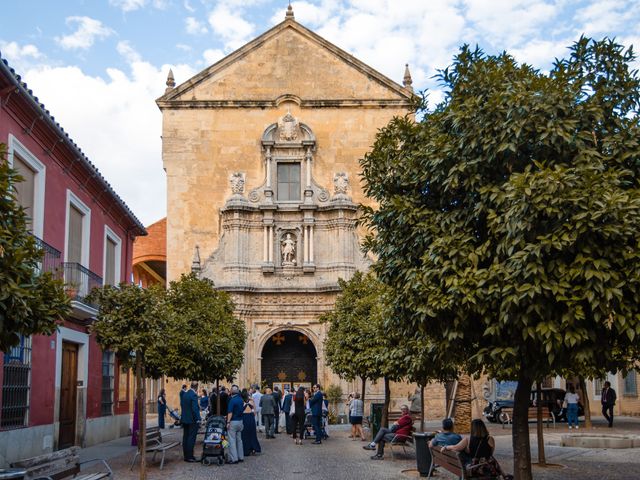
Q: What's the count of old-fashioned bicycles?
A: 0